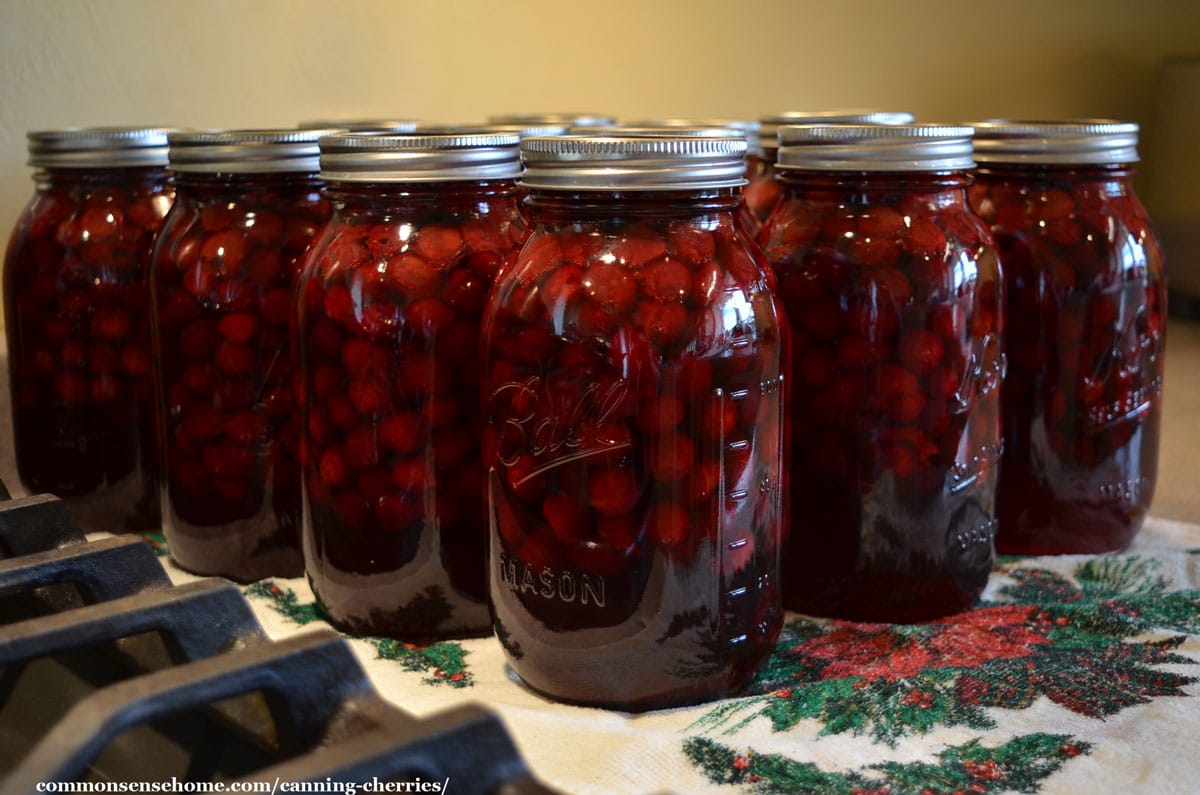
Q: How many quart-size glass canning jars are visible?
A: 12